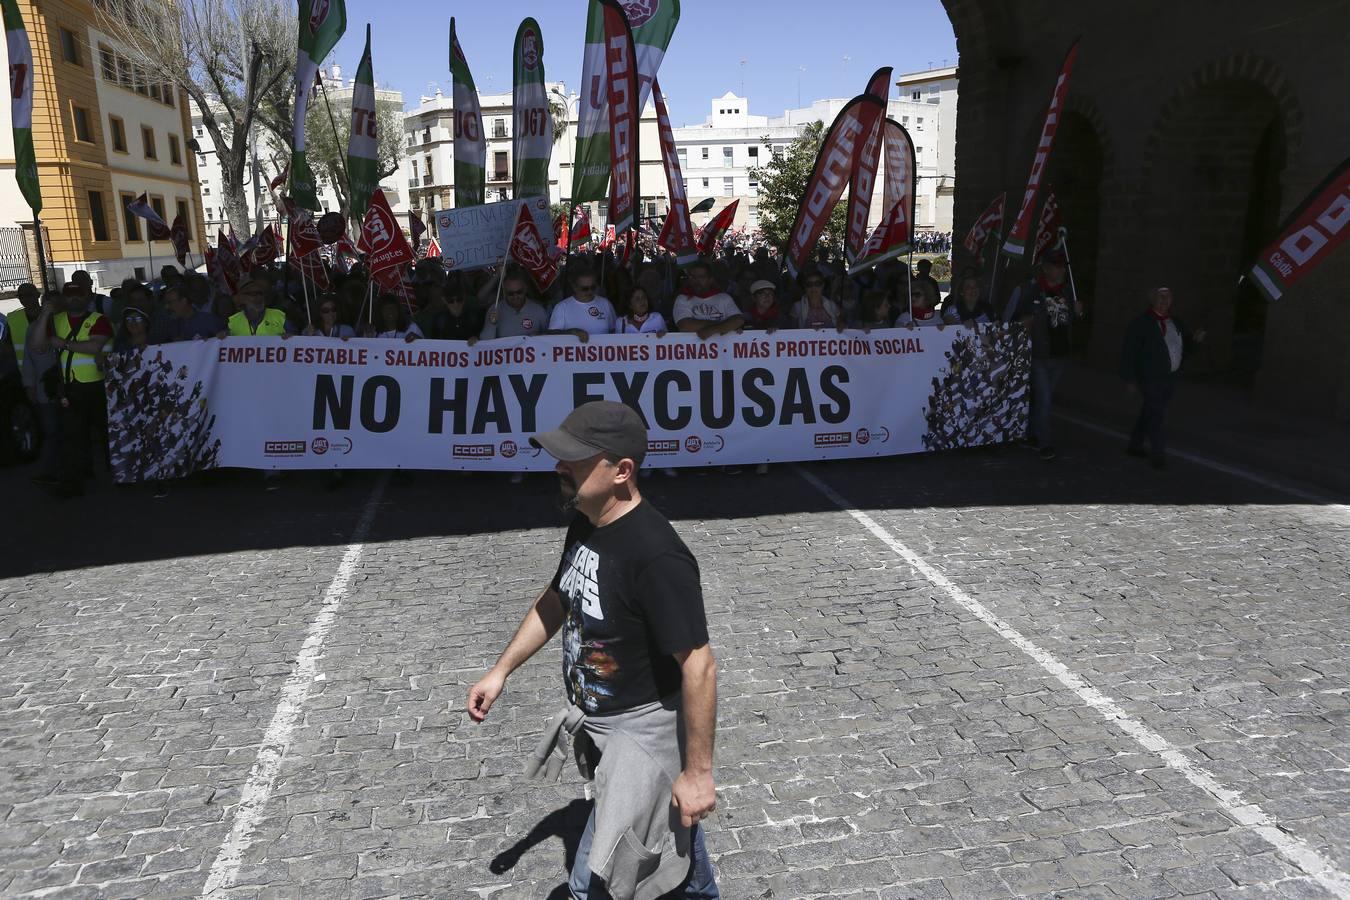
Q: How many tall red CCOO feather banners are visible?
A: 7